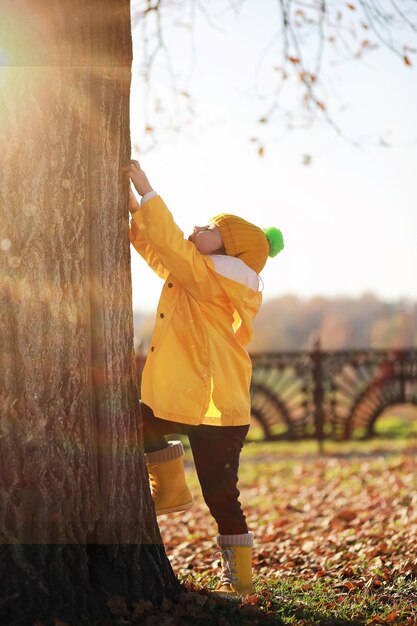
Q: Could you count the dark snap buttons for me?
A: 3